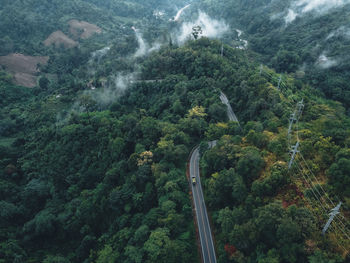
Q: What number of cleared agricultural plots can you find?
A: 3